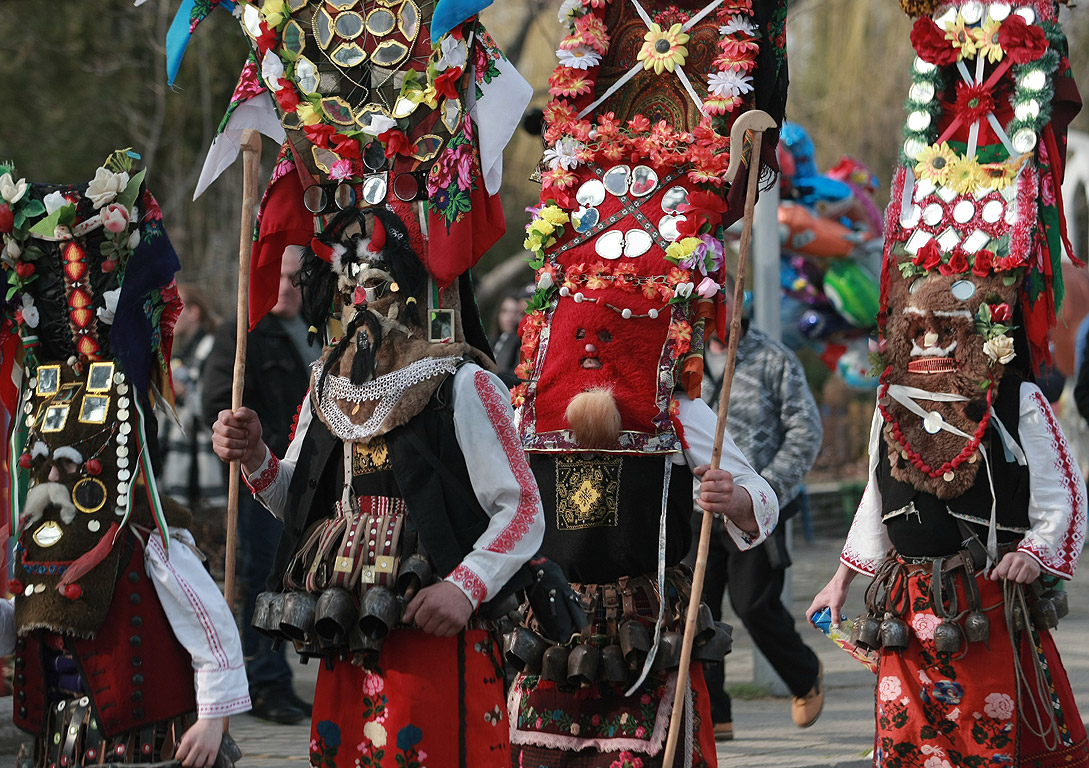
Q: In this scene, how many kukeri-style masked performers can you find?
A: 4